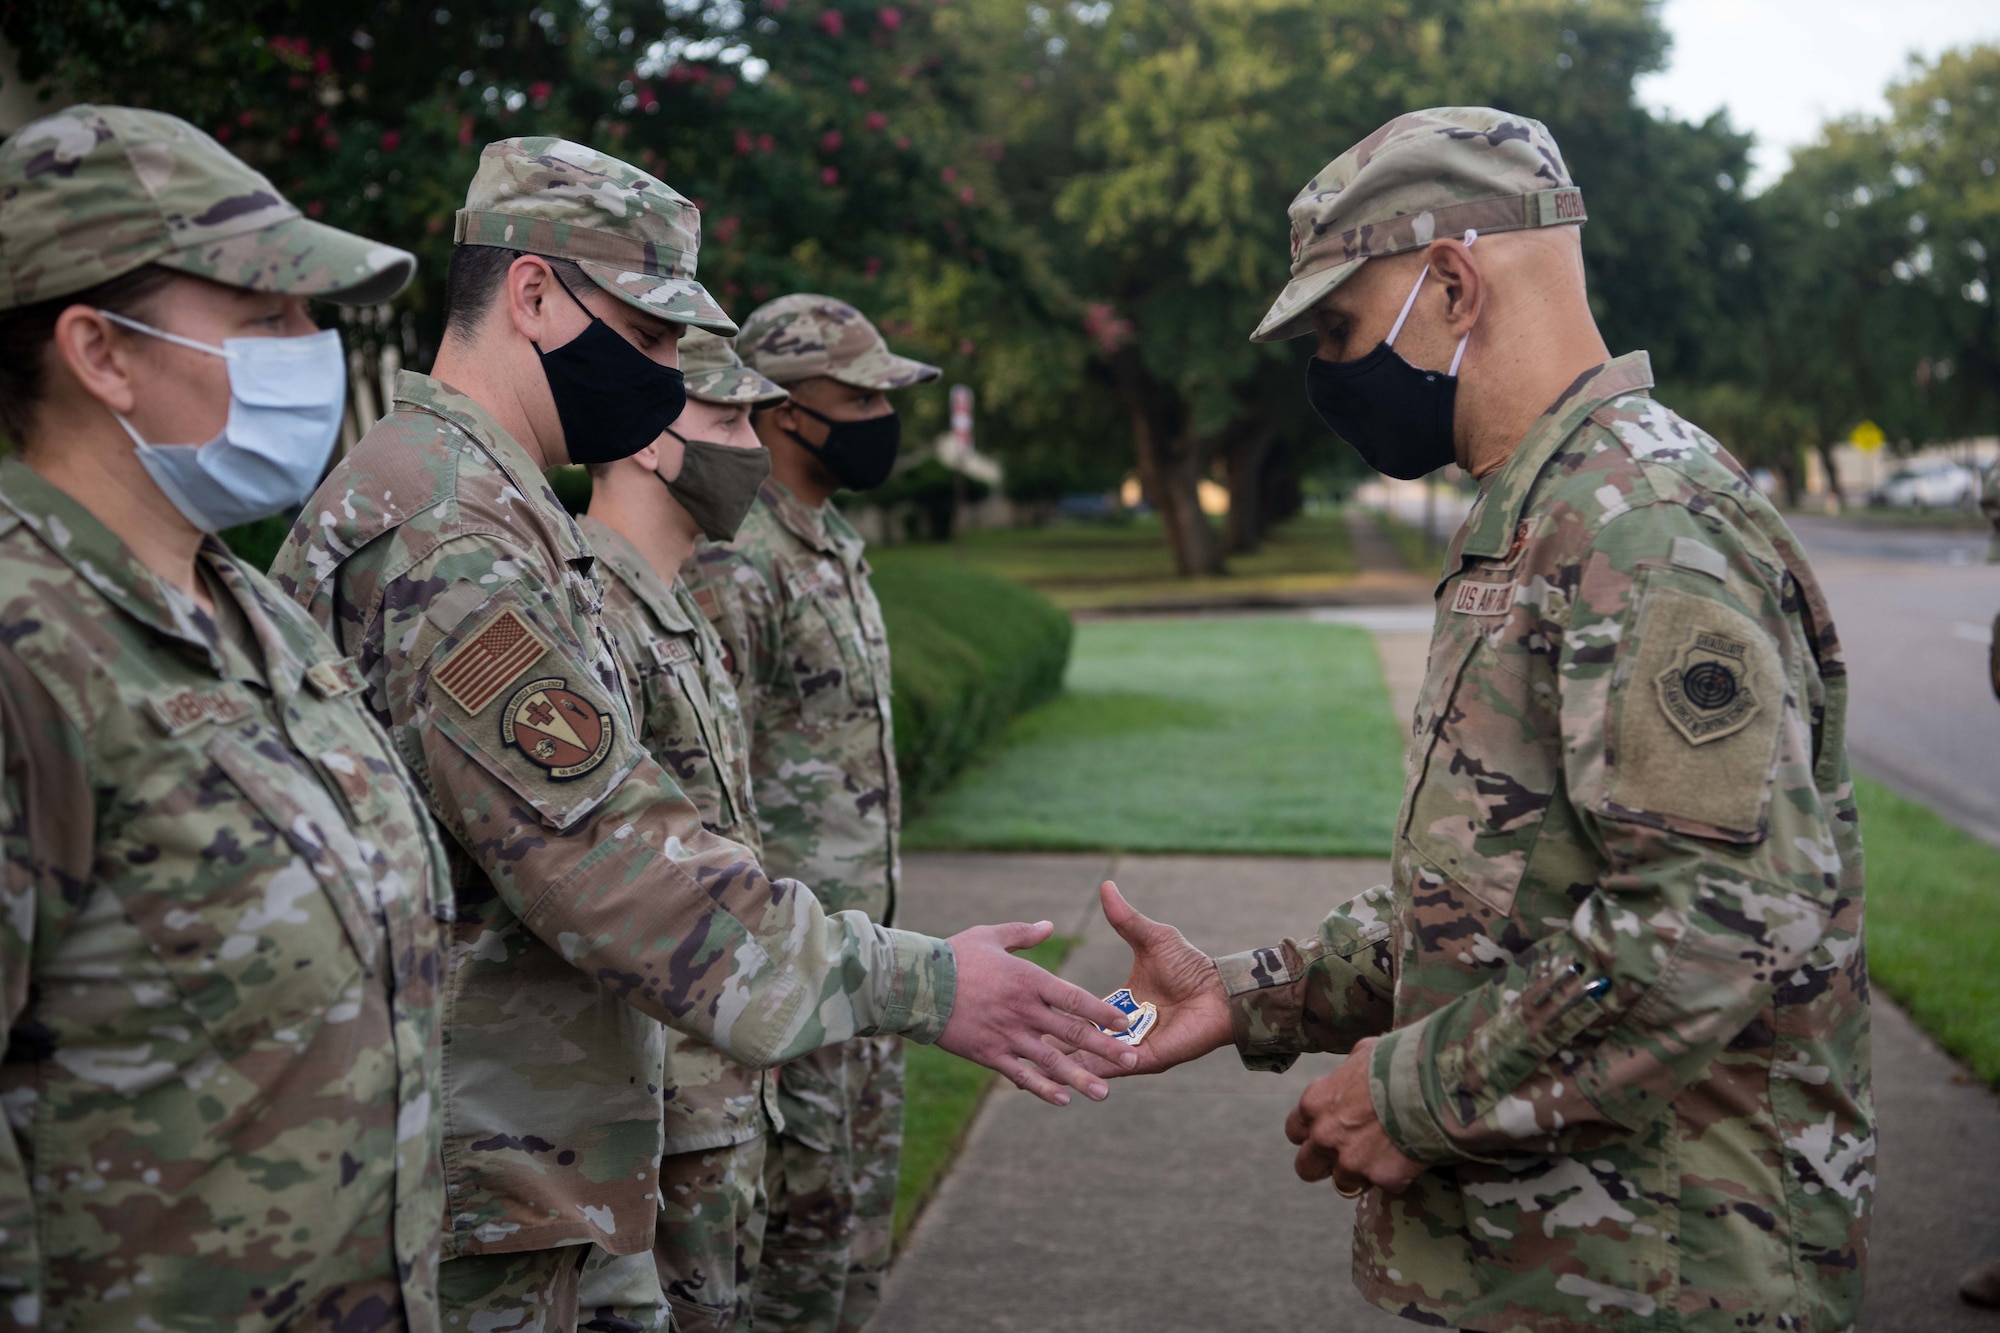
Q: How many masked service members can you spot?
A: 5